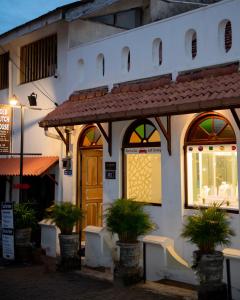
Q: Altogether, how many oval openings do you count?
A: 6